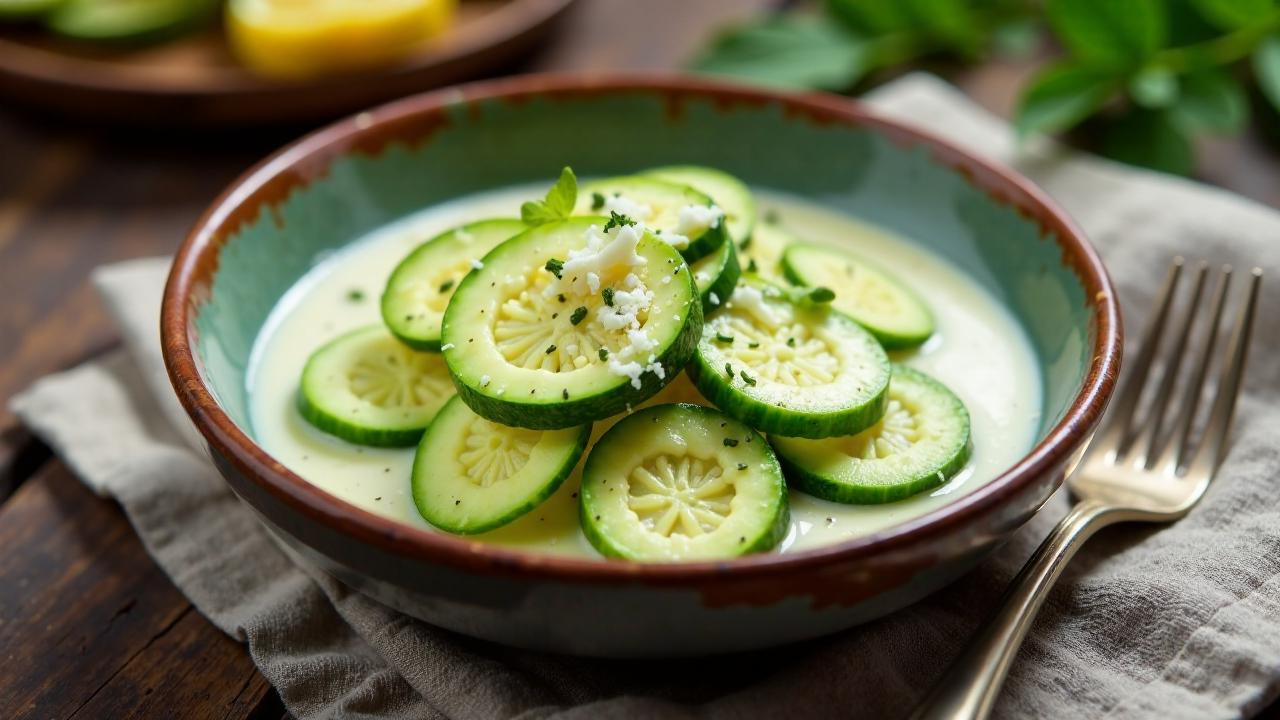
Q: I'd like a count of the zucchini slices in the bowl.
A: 11